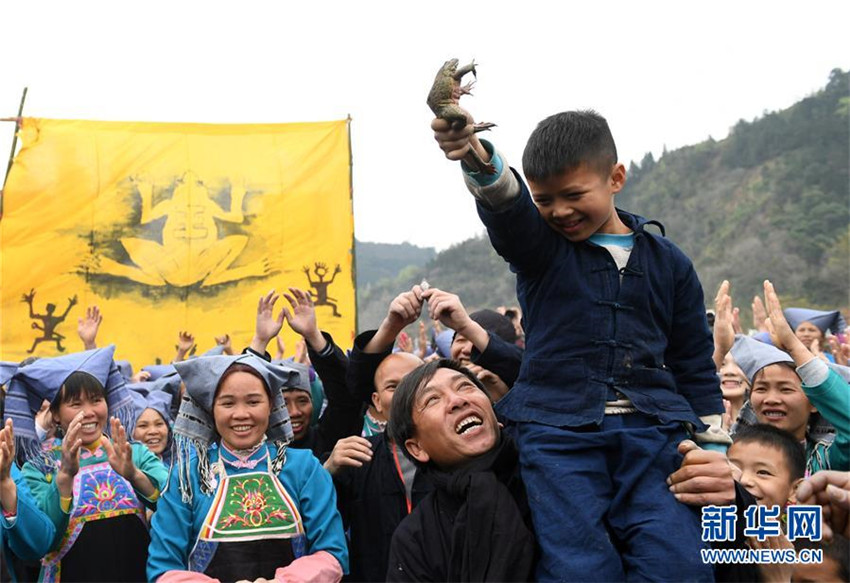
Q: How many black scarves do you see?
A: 1